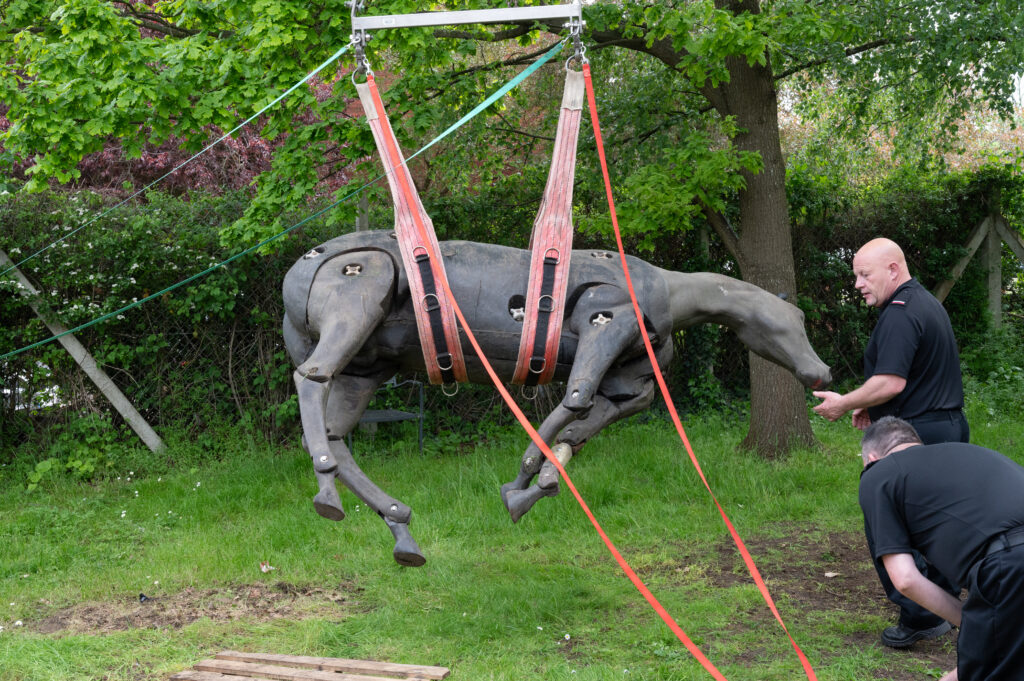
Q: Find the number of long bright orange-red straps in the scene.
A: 2